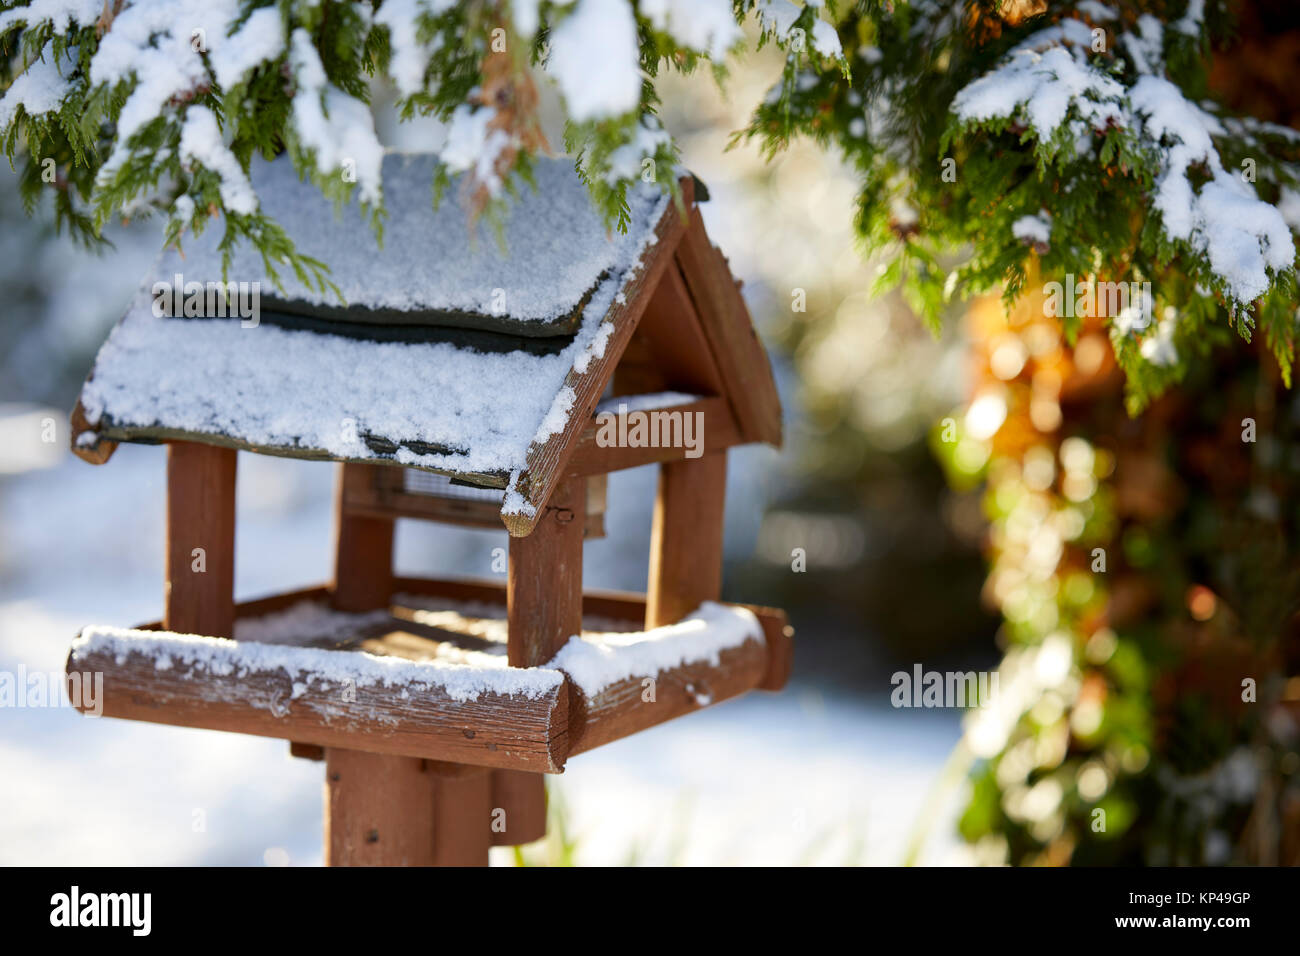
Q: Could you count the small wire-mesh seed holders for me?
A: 1